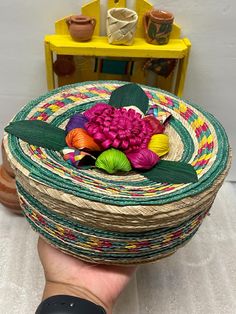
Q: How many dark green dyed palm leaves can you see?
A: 3